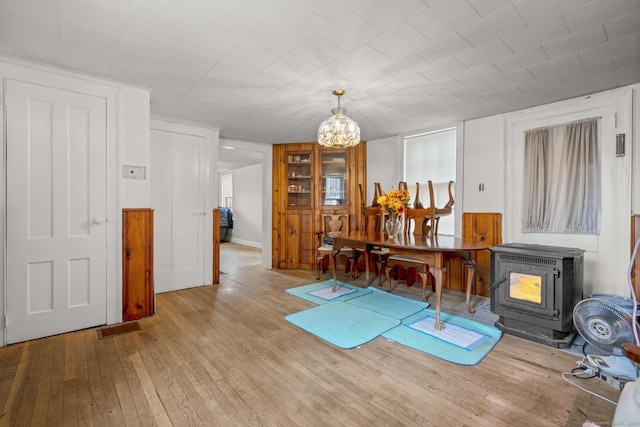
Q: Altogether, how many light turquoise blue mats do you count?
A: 4